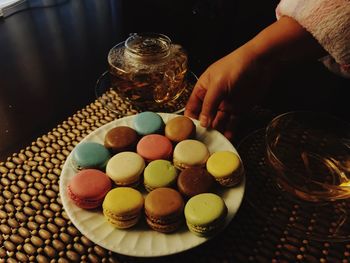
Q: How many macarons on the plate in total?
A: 14